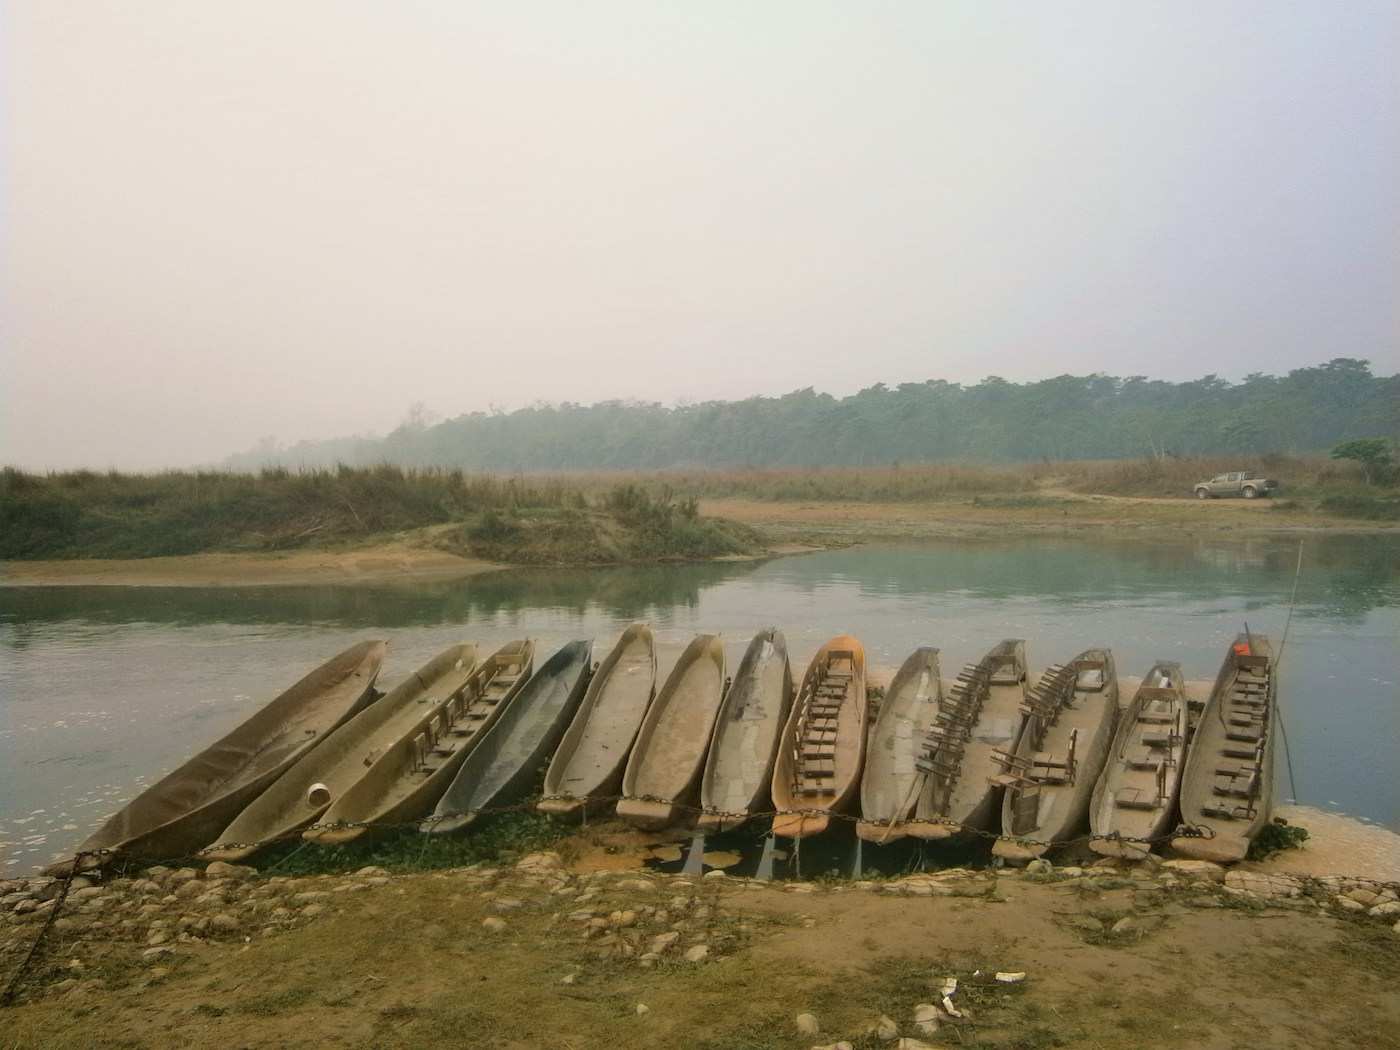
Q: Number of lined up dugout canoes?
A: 13